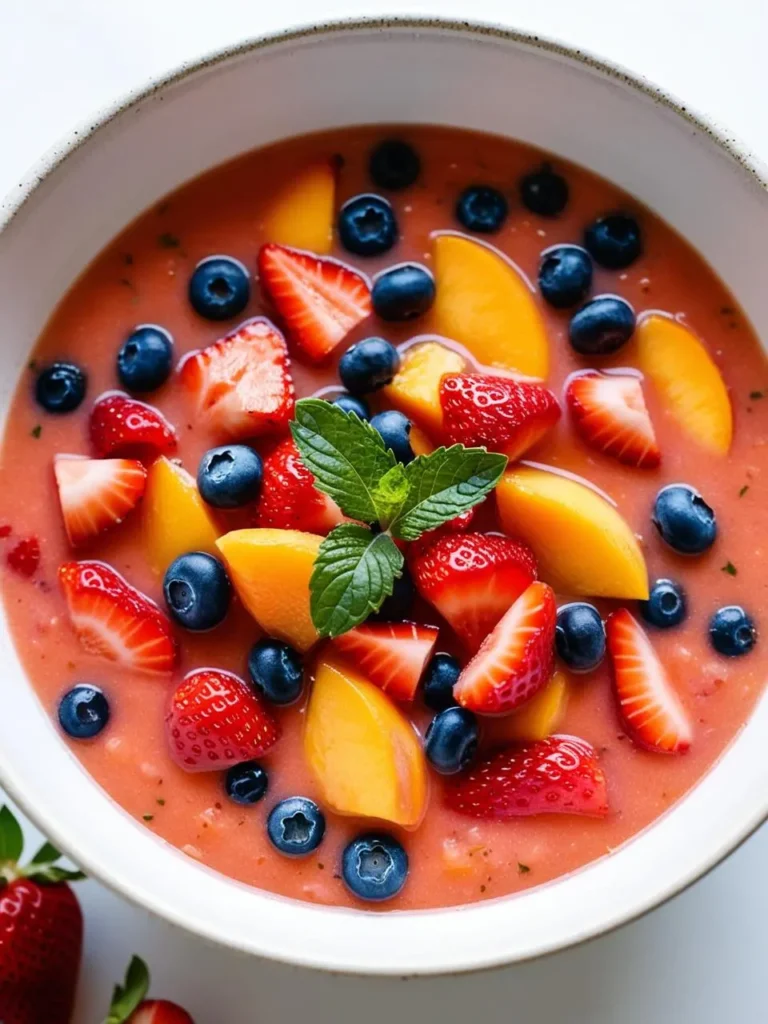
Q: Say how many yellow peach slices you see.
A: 9